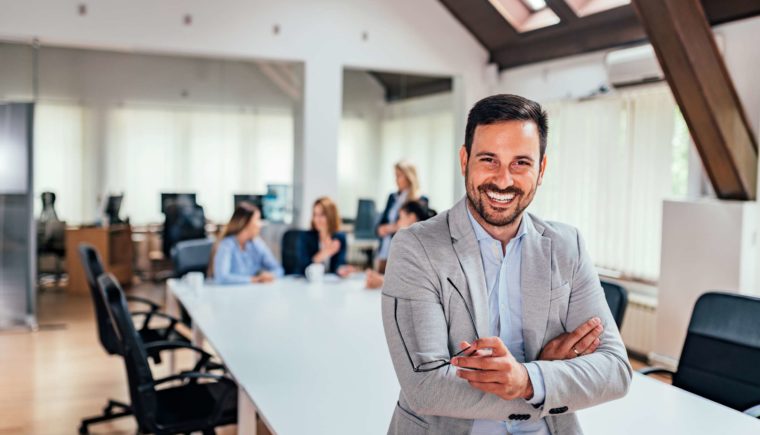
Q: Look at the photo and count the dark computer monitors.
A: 3